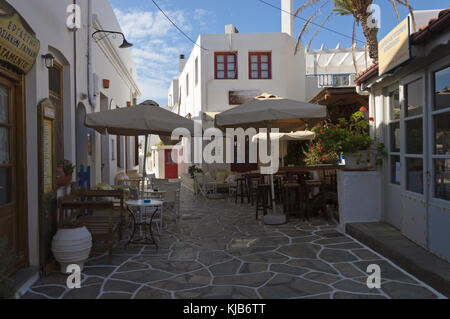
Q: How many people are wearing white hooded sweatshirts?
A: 0